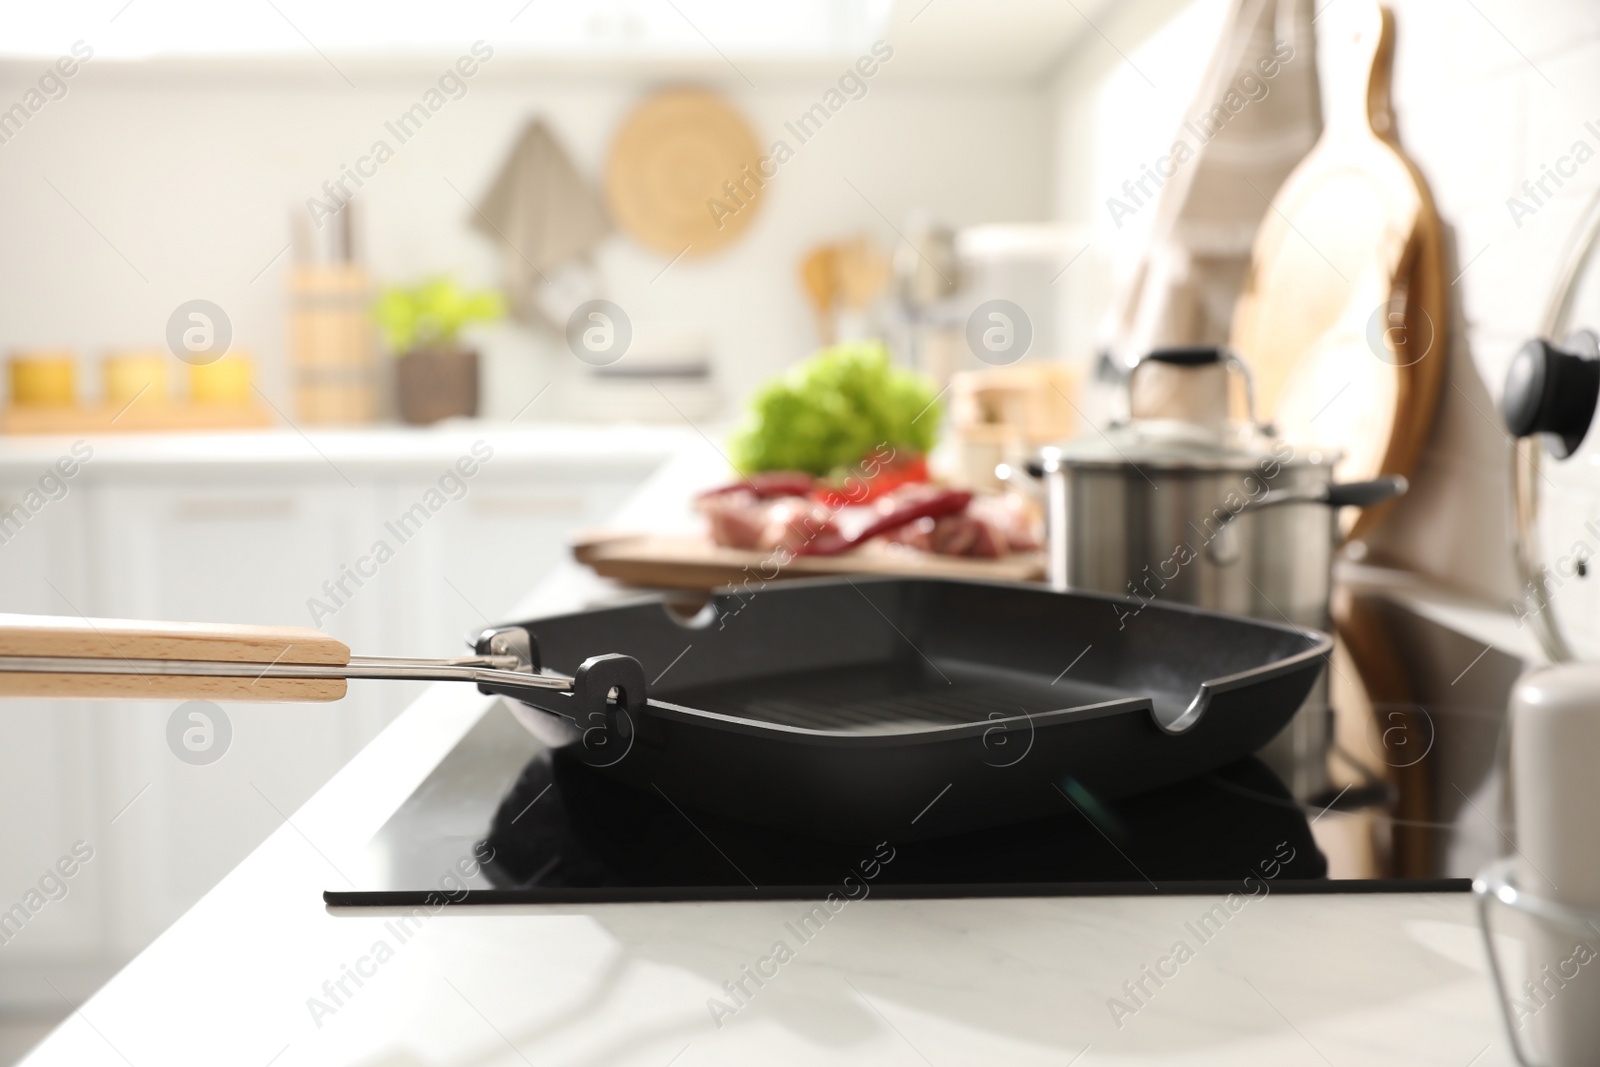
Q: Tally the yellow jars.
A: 3